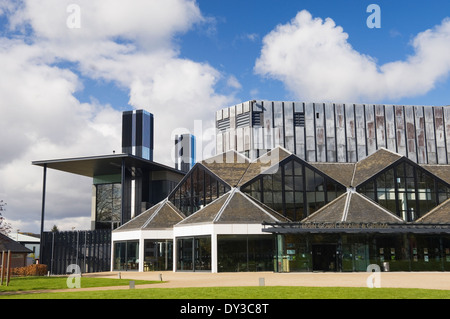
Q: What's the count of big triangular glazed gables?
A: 3